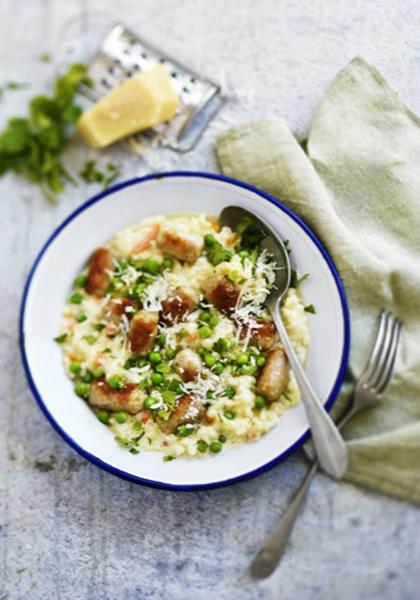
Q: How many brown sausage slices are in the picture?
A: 11